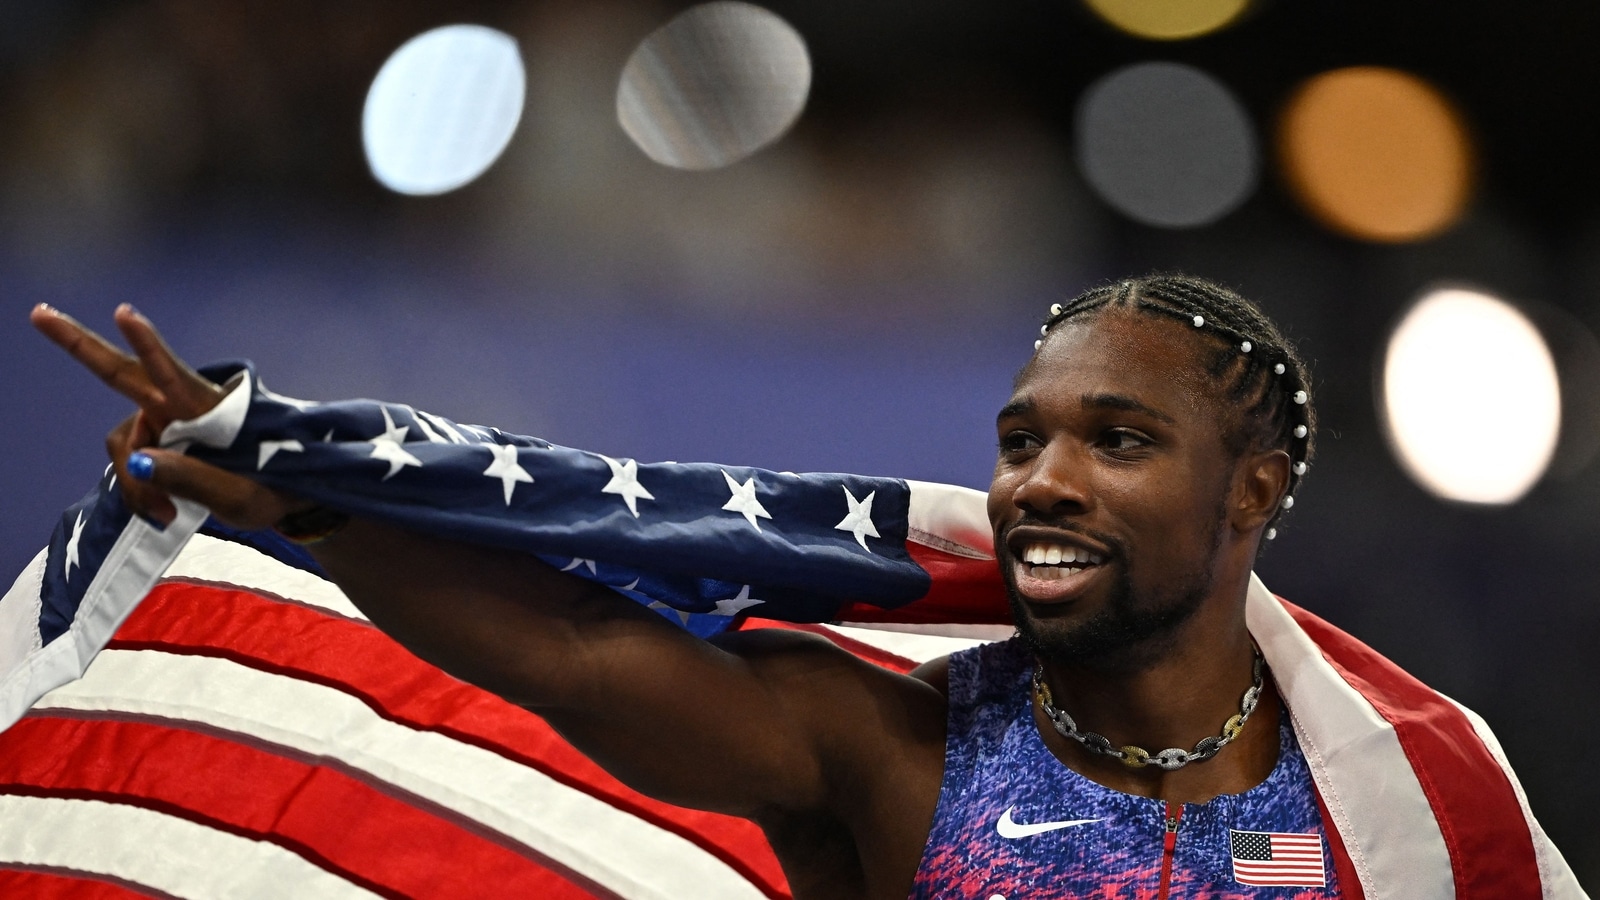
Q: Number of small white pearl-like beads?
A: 11